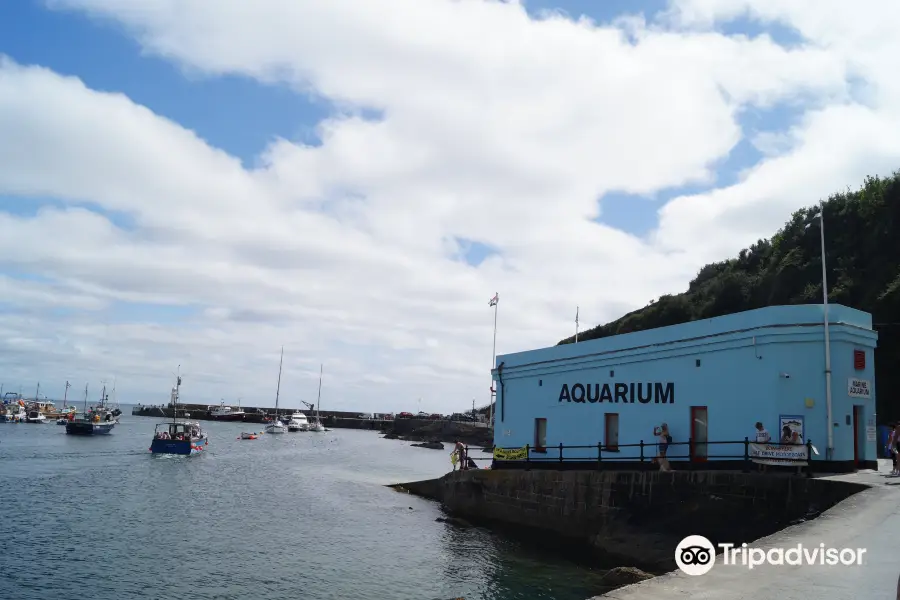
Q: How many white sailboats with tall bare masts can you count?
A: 2